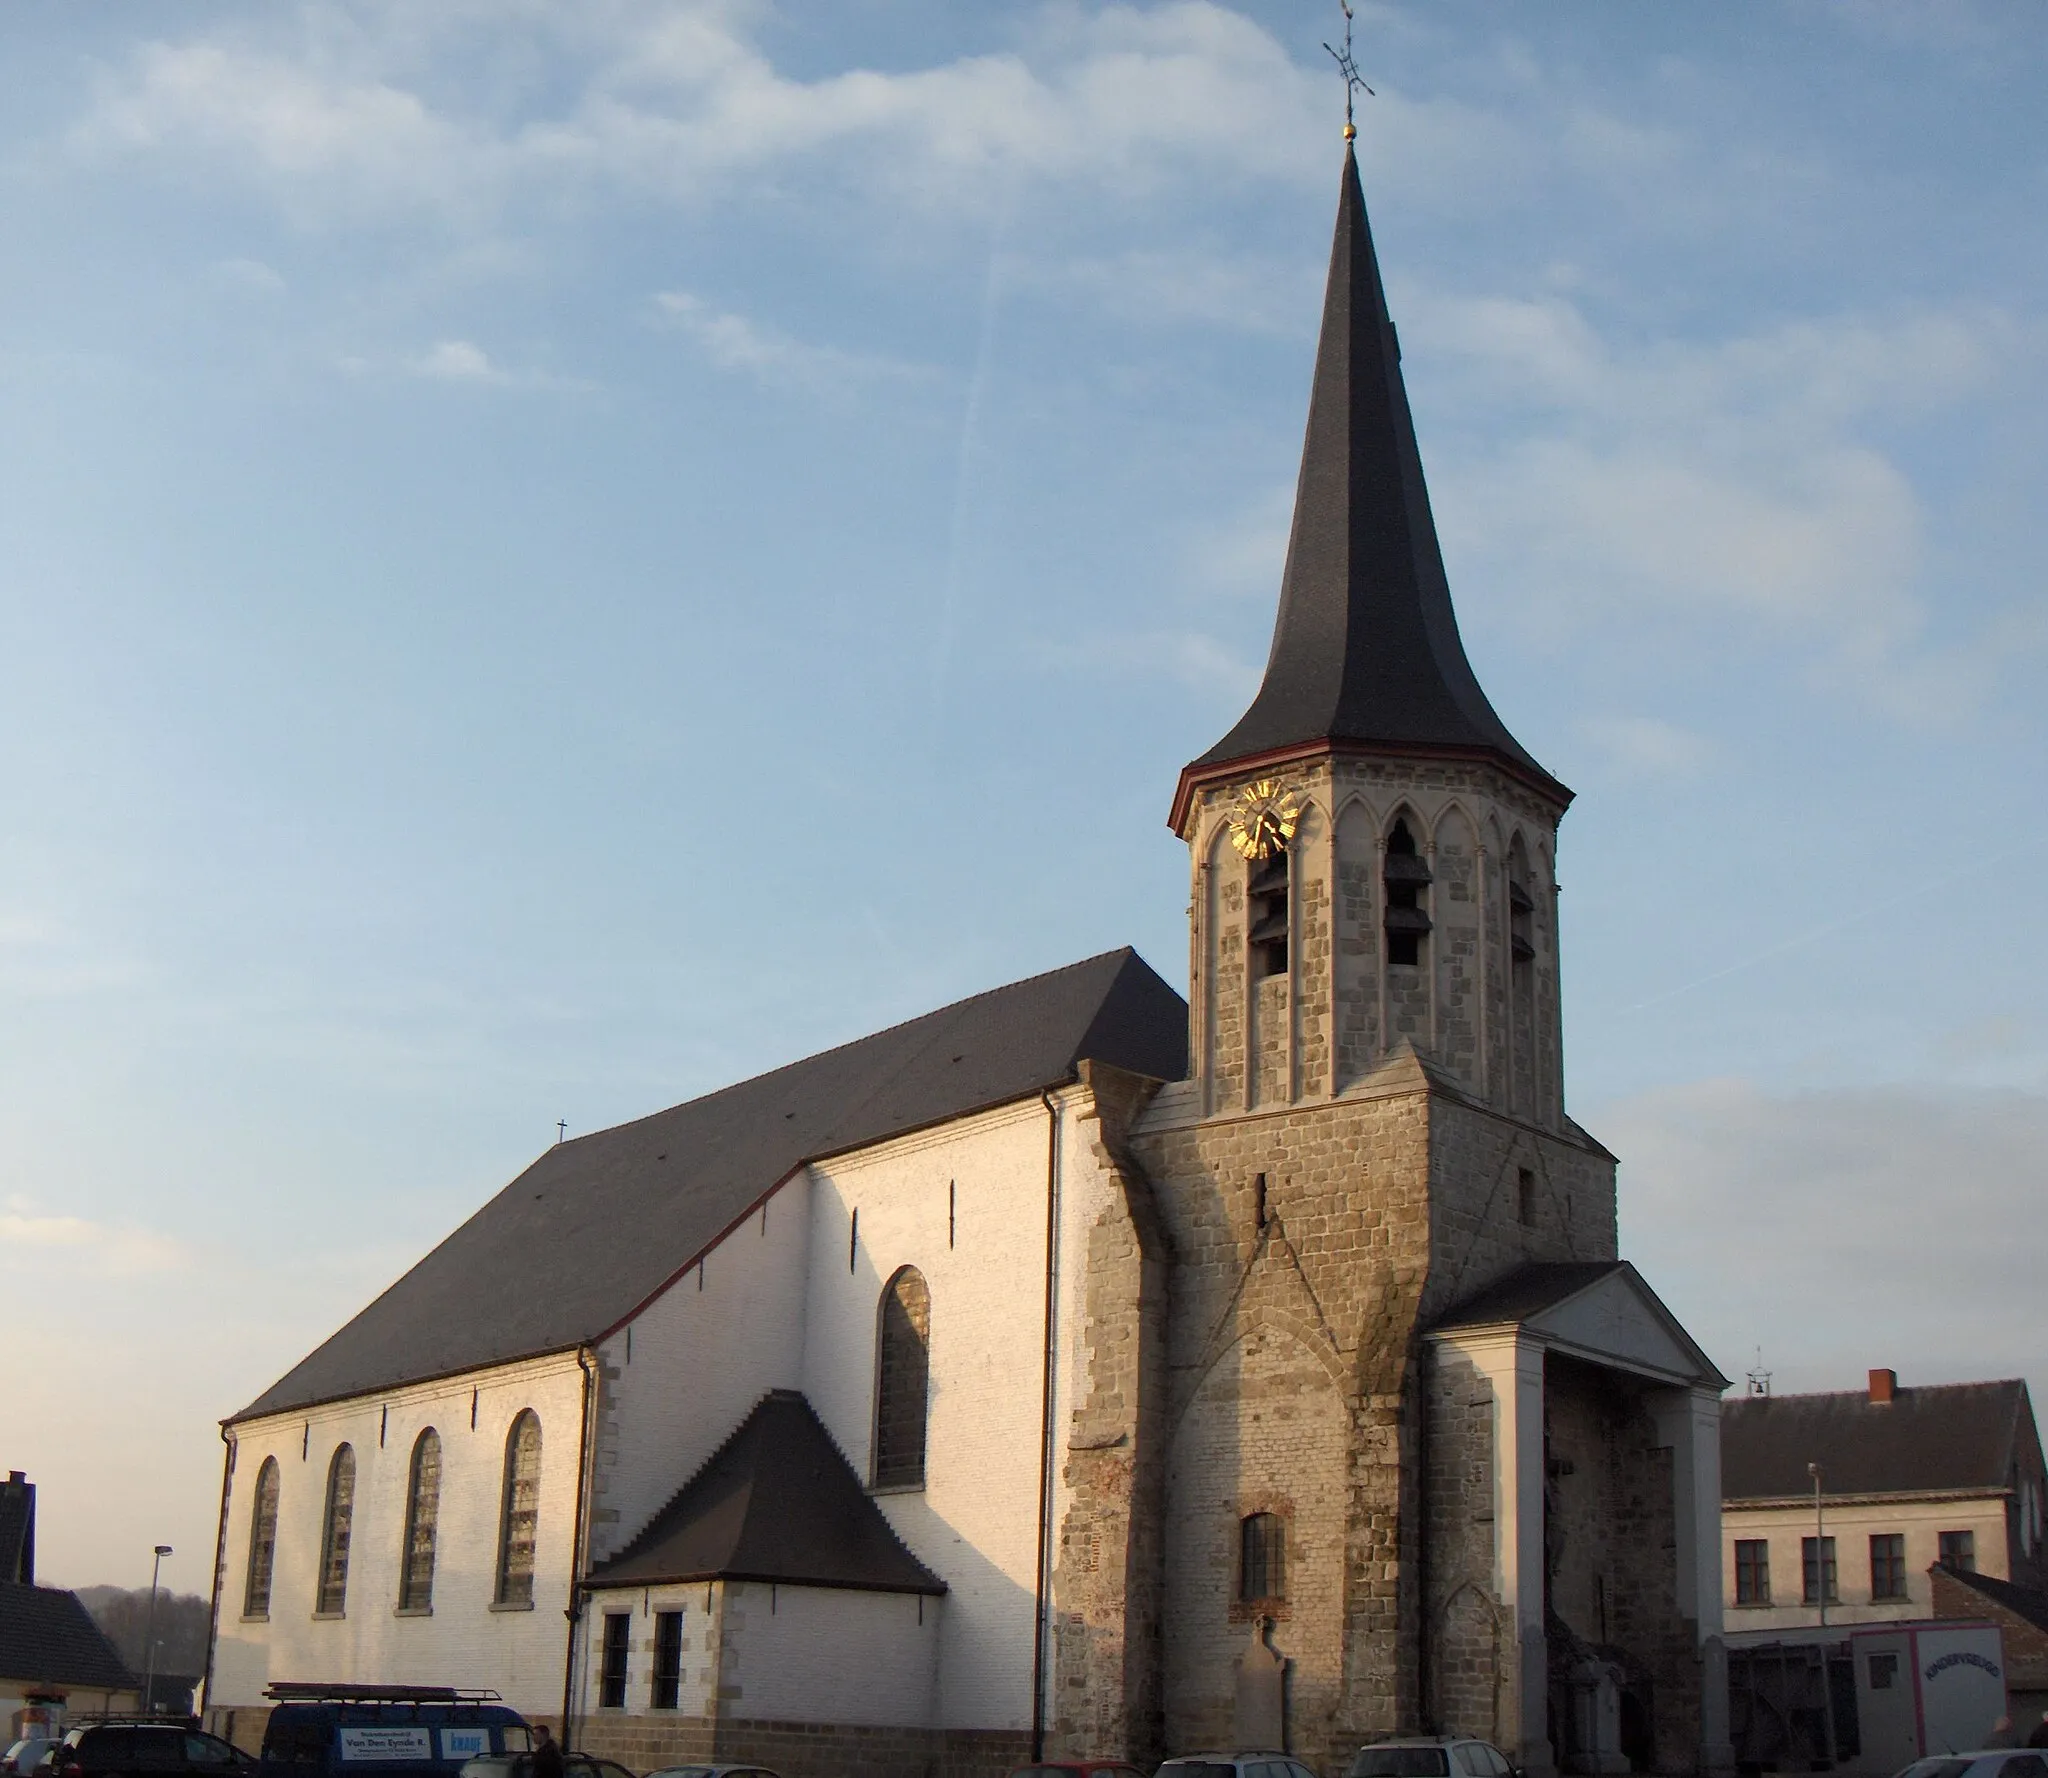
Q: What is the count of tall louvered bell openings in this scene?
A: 3